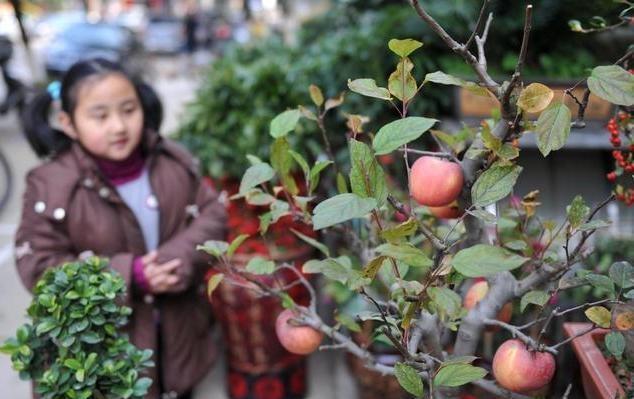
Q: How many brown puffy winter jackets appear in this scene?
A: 1